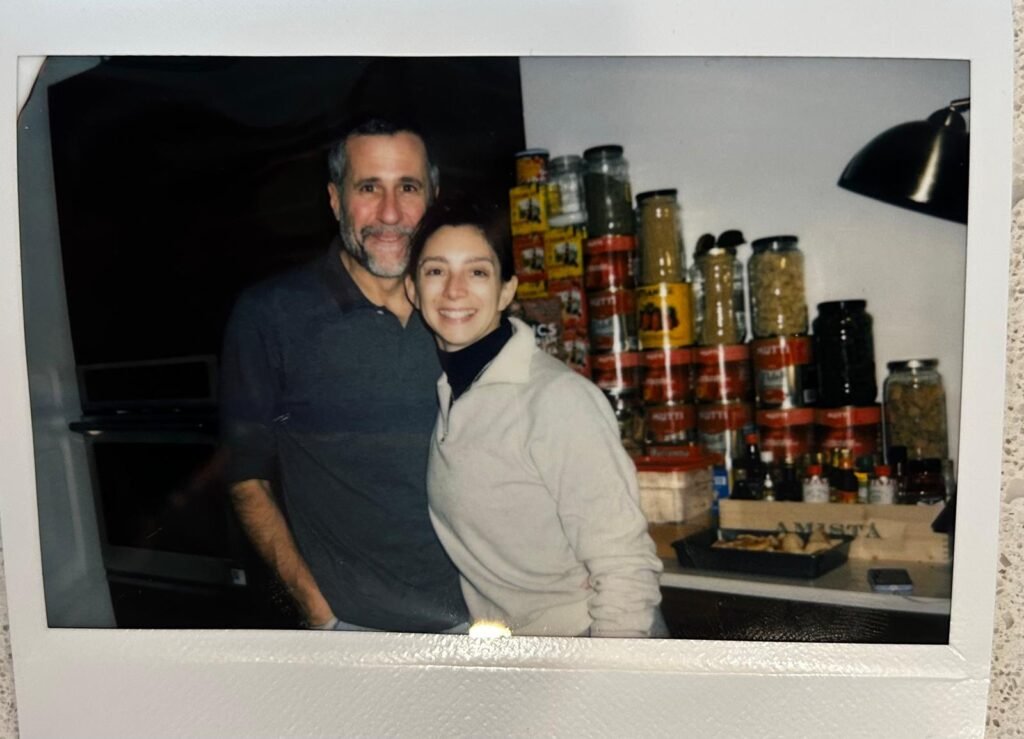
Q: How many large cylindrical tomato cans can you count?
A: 11